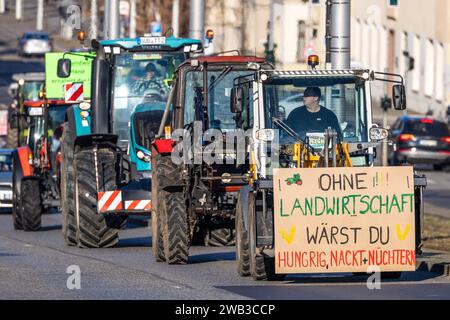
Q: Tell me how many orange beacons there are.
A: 3